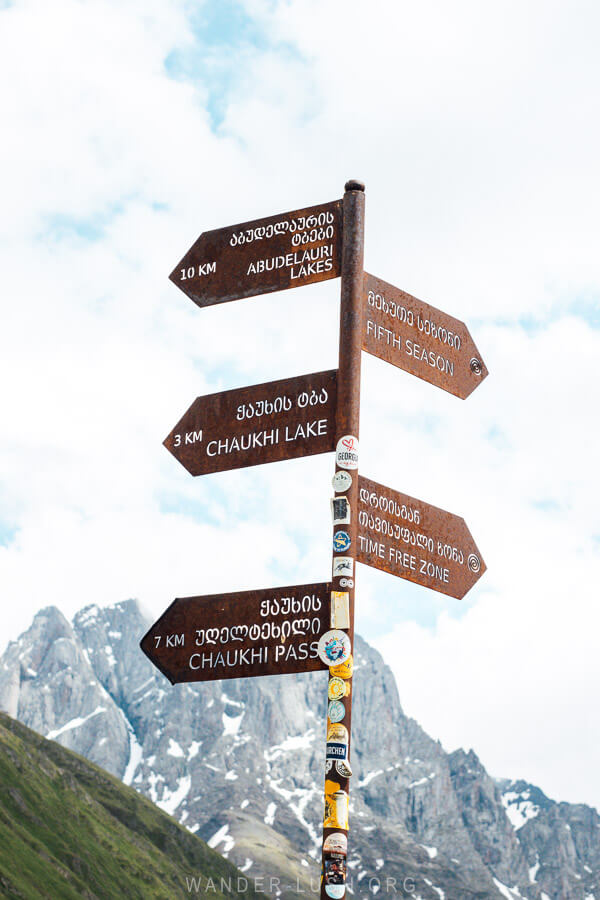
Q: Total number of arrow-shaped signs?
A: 5